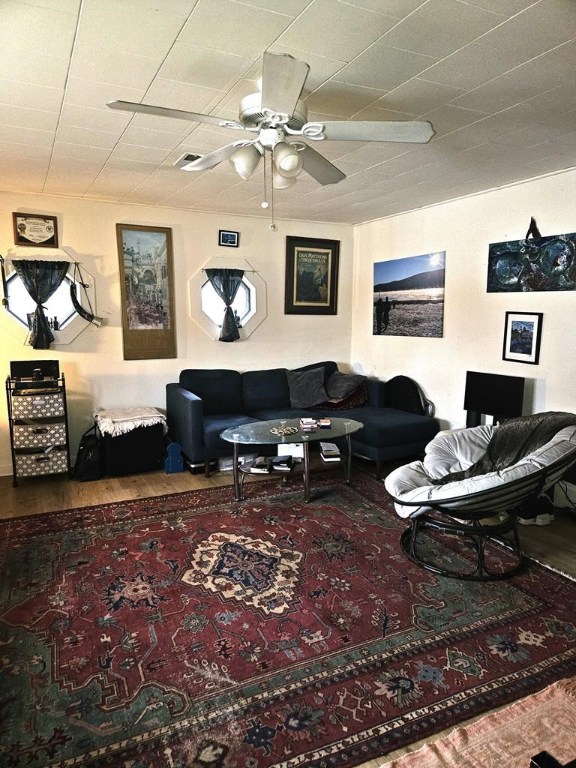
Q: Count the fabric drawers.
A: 3